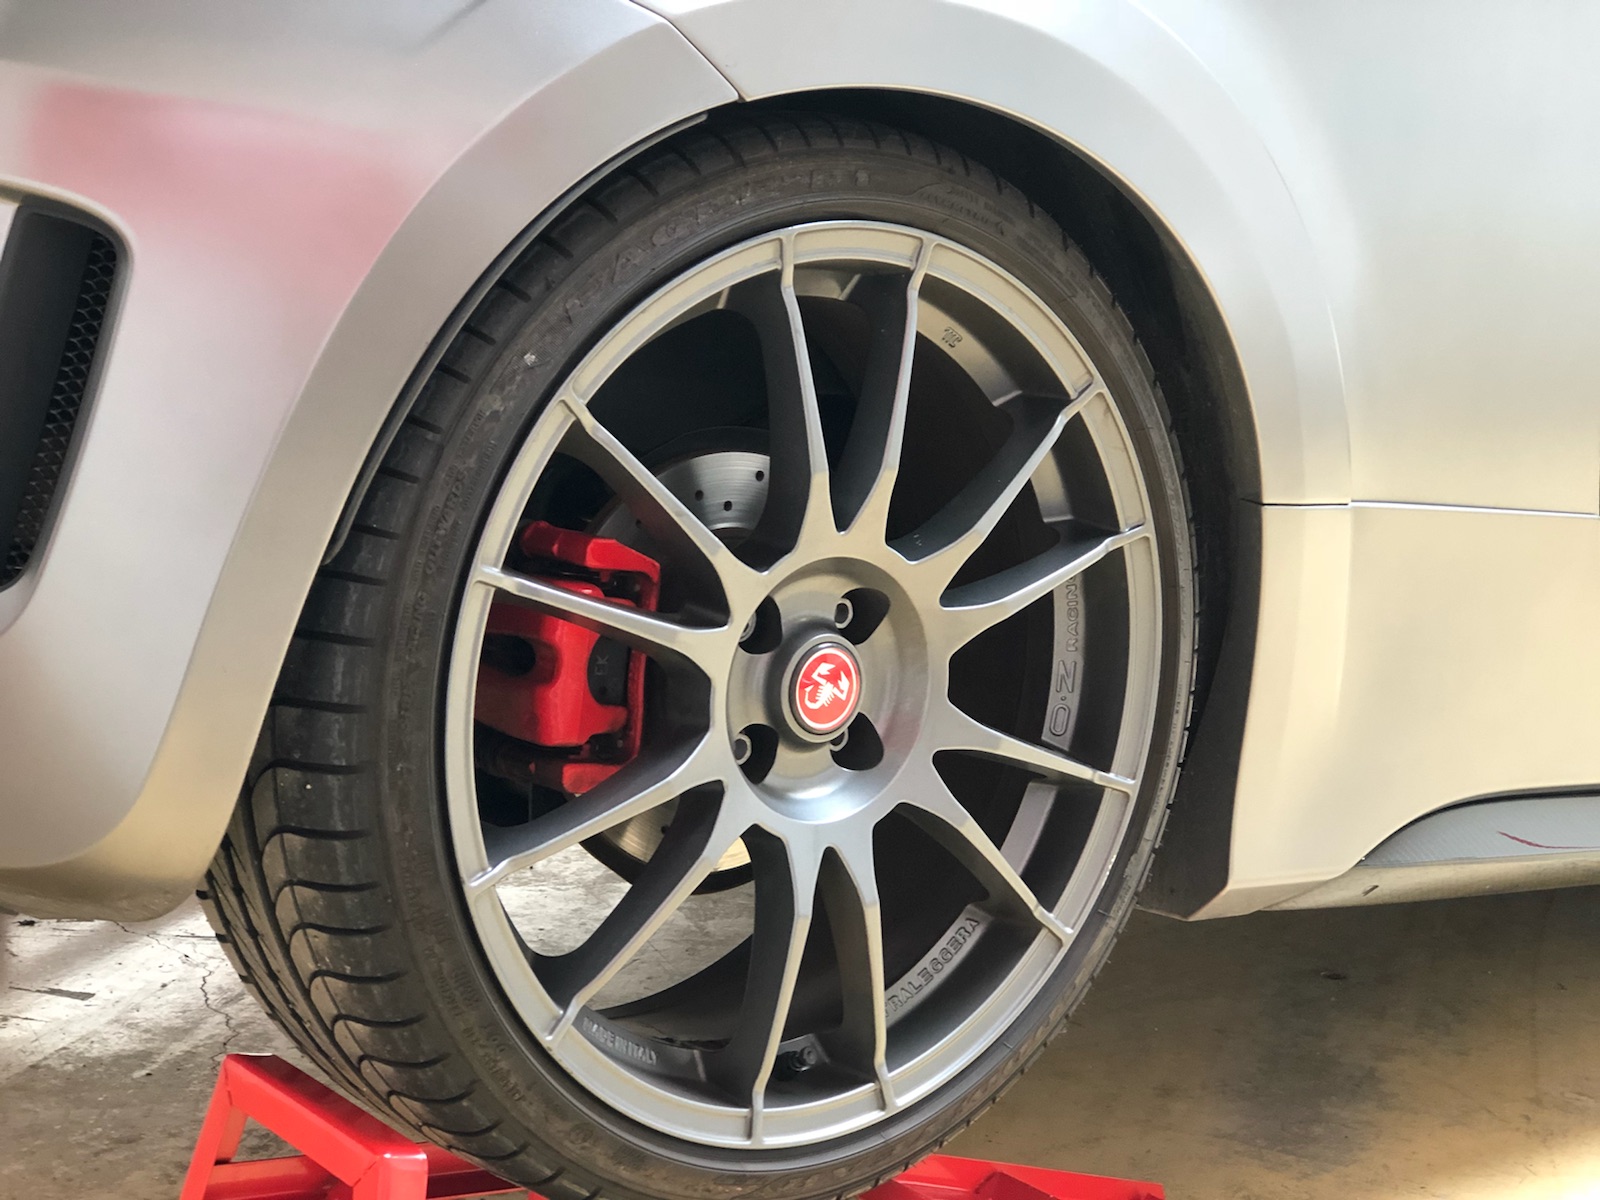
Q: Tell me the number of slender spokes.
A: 12